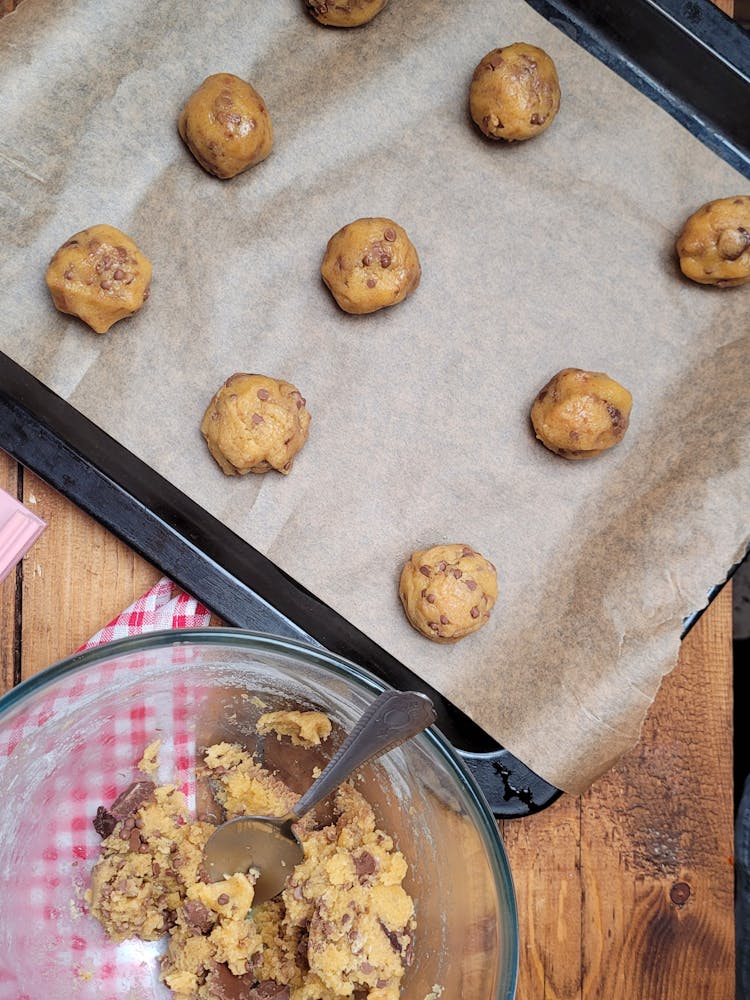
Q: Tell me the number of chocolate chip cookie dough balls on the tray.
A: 9